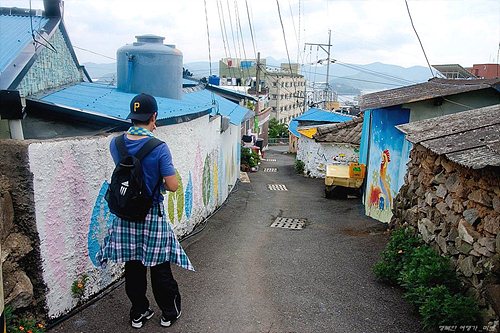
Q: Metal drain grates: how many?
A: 4